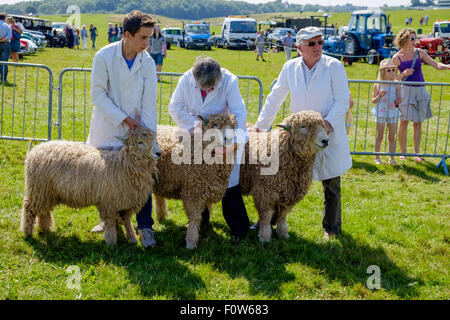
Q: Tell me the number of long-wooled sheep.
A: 3